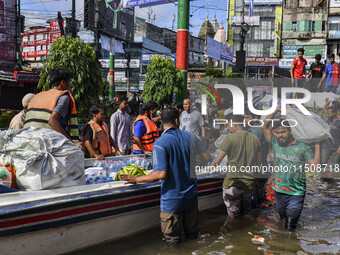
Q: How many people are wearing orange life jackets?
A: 3